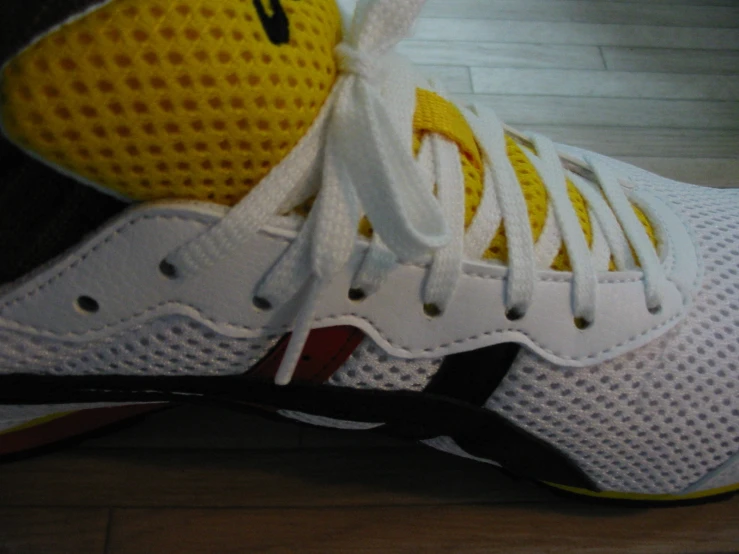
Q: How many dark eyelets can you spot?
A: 8